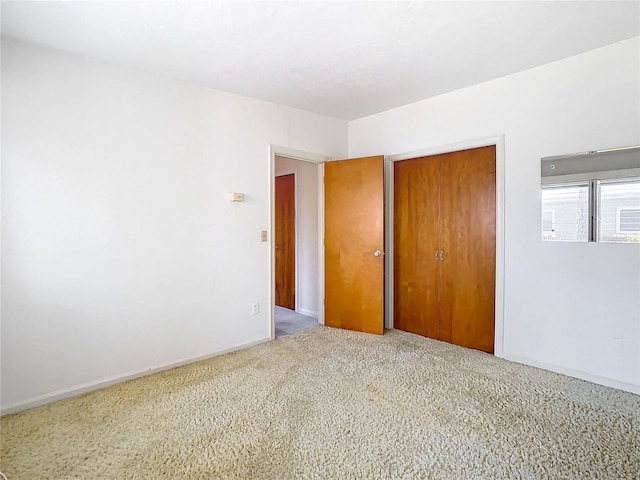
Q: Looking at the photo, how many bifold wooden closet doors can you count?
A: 2